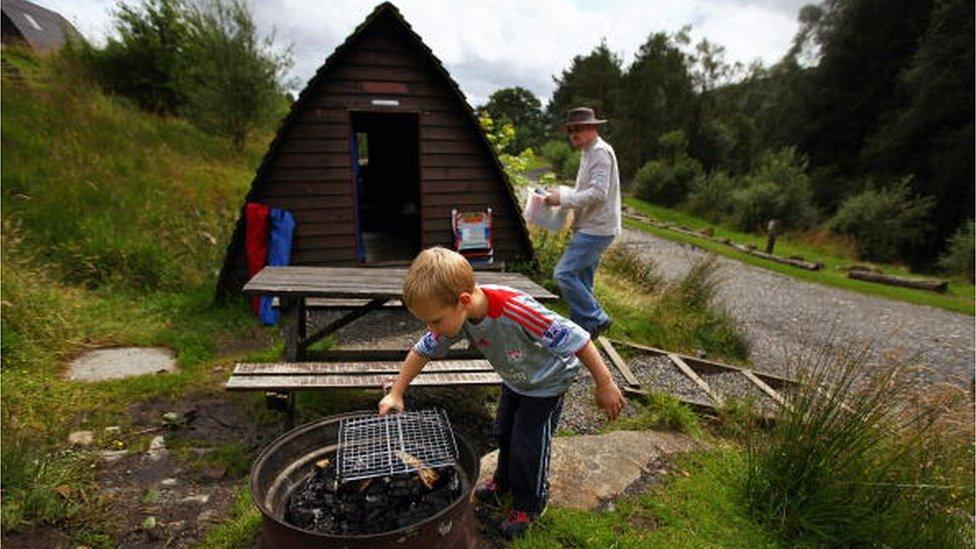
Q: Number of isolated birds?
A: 0